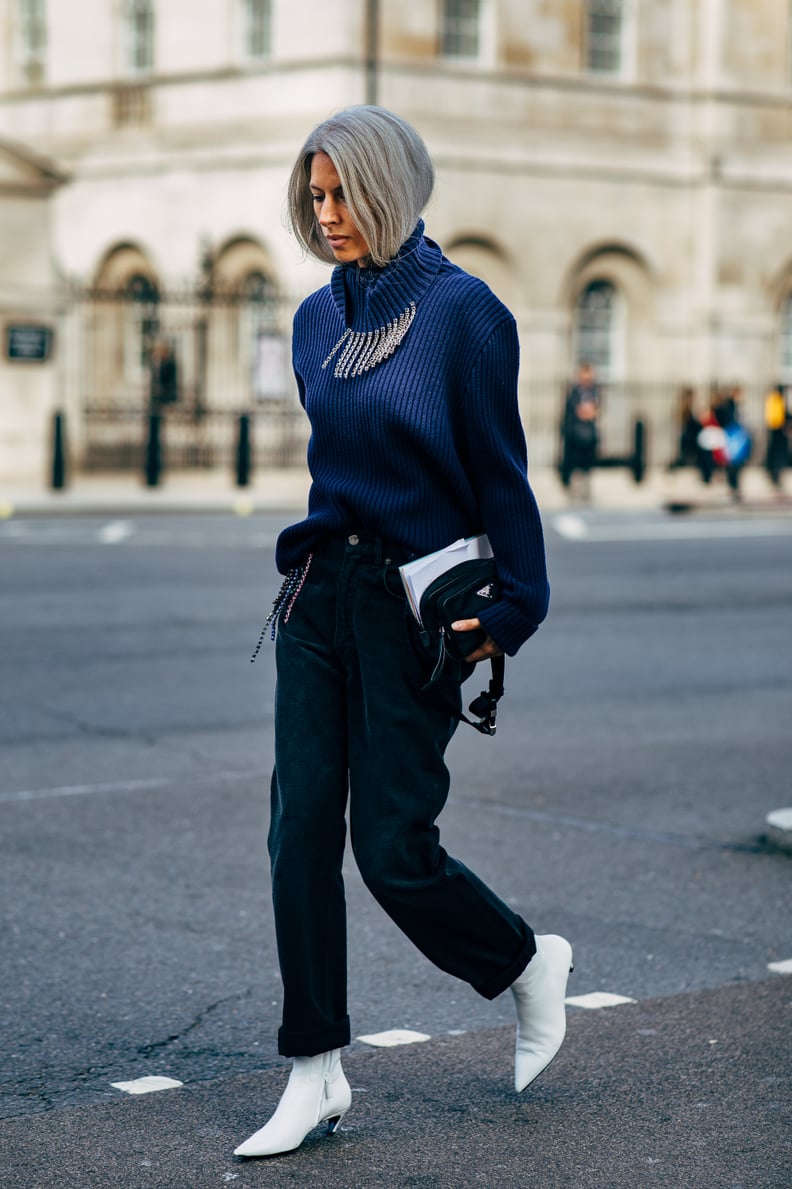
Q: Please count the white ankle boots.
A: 2